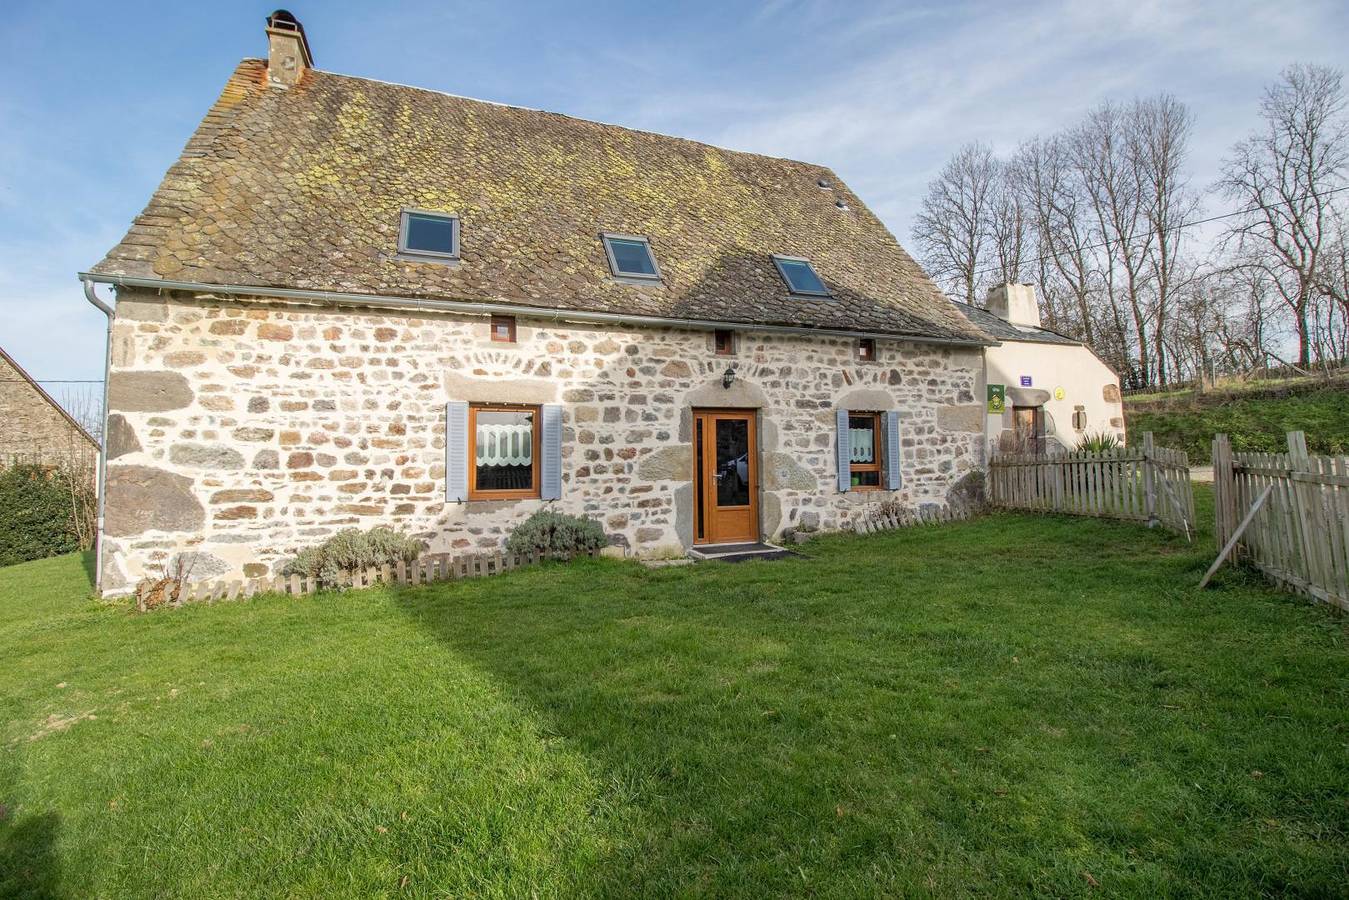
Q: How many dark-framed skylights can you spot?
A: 3